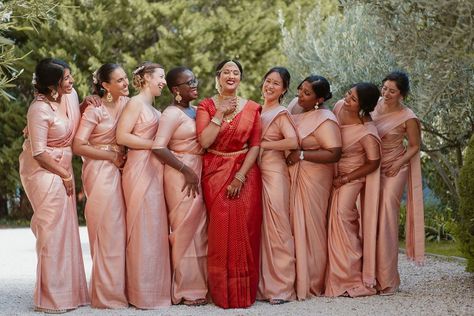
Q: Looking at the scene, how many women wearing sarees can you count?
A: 9